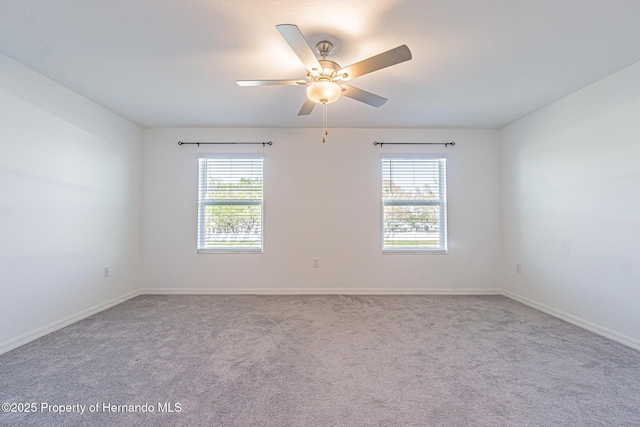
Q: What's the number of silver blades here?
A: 5